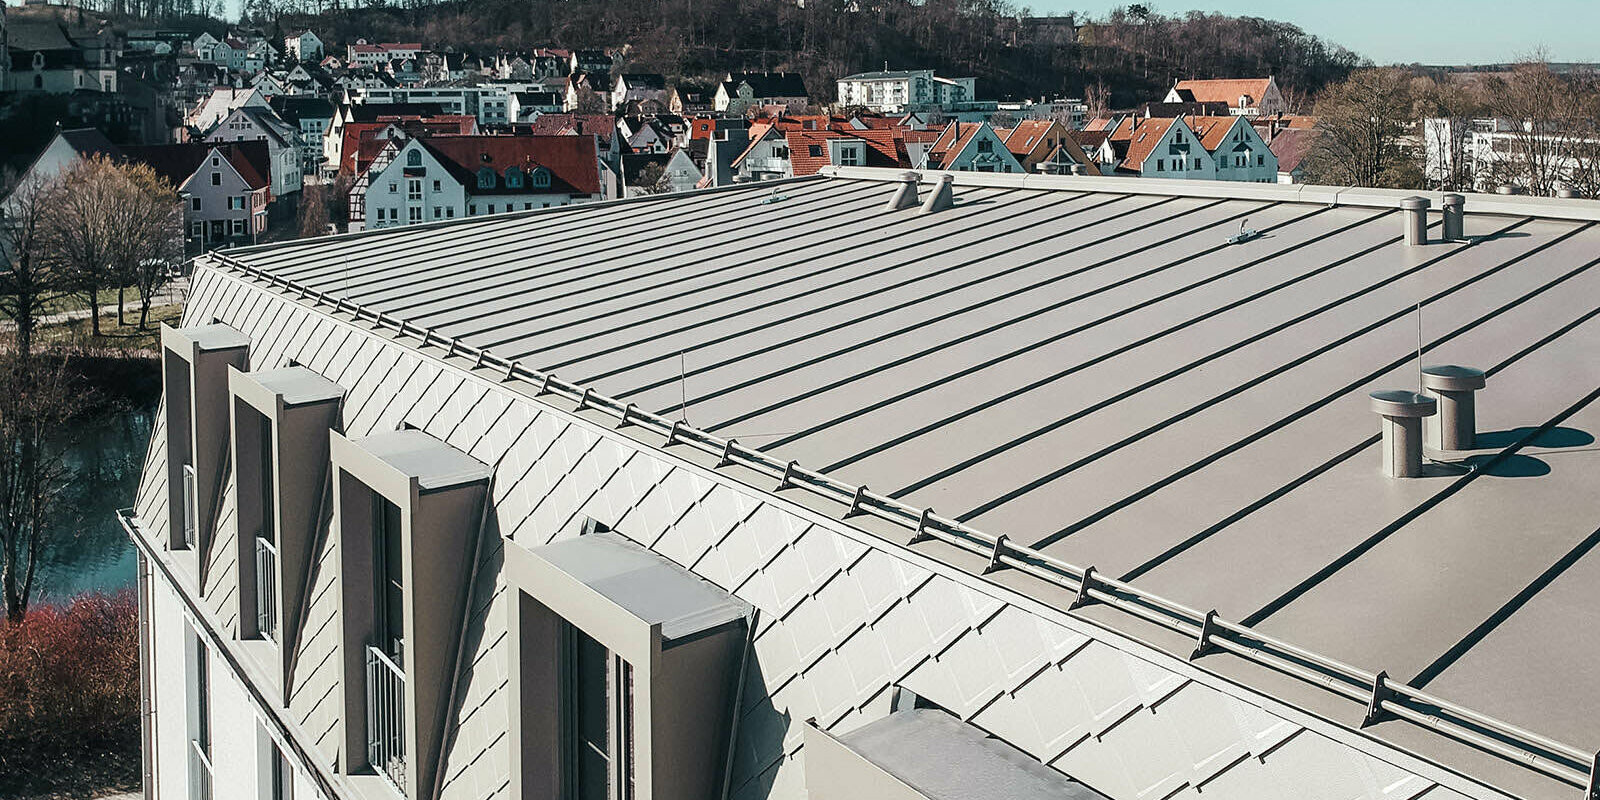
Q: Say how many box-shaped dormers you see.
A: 5